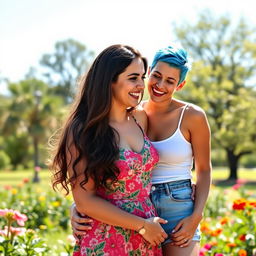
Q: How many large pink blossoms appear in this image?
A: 2